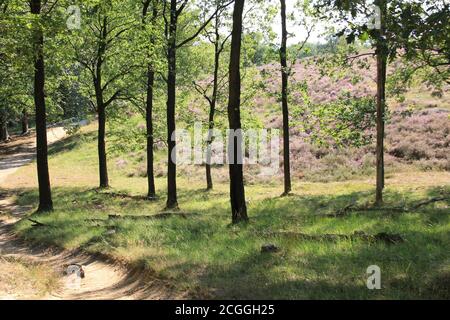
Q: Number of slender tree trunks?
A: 8